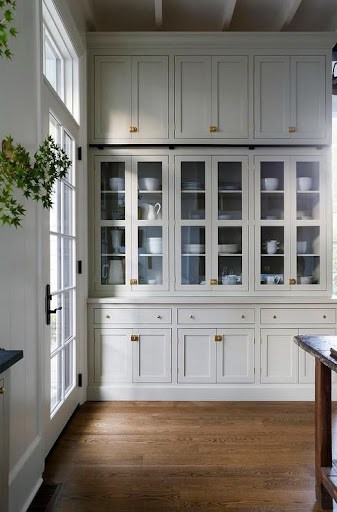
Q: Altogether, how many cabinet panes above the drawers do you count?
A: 12